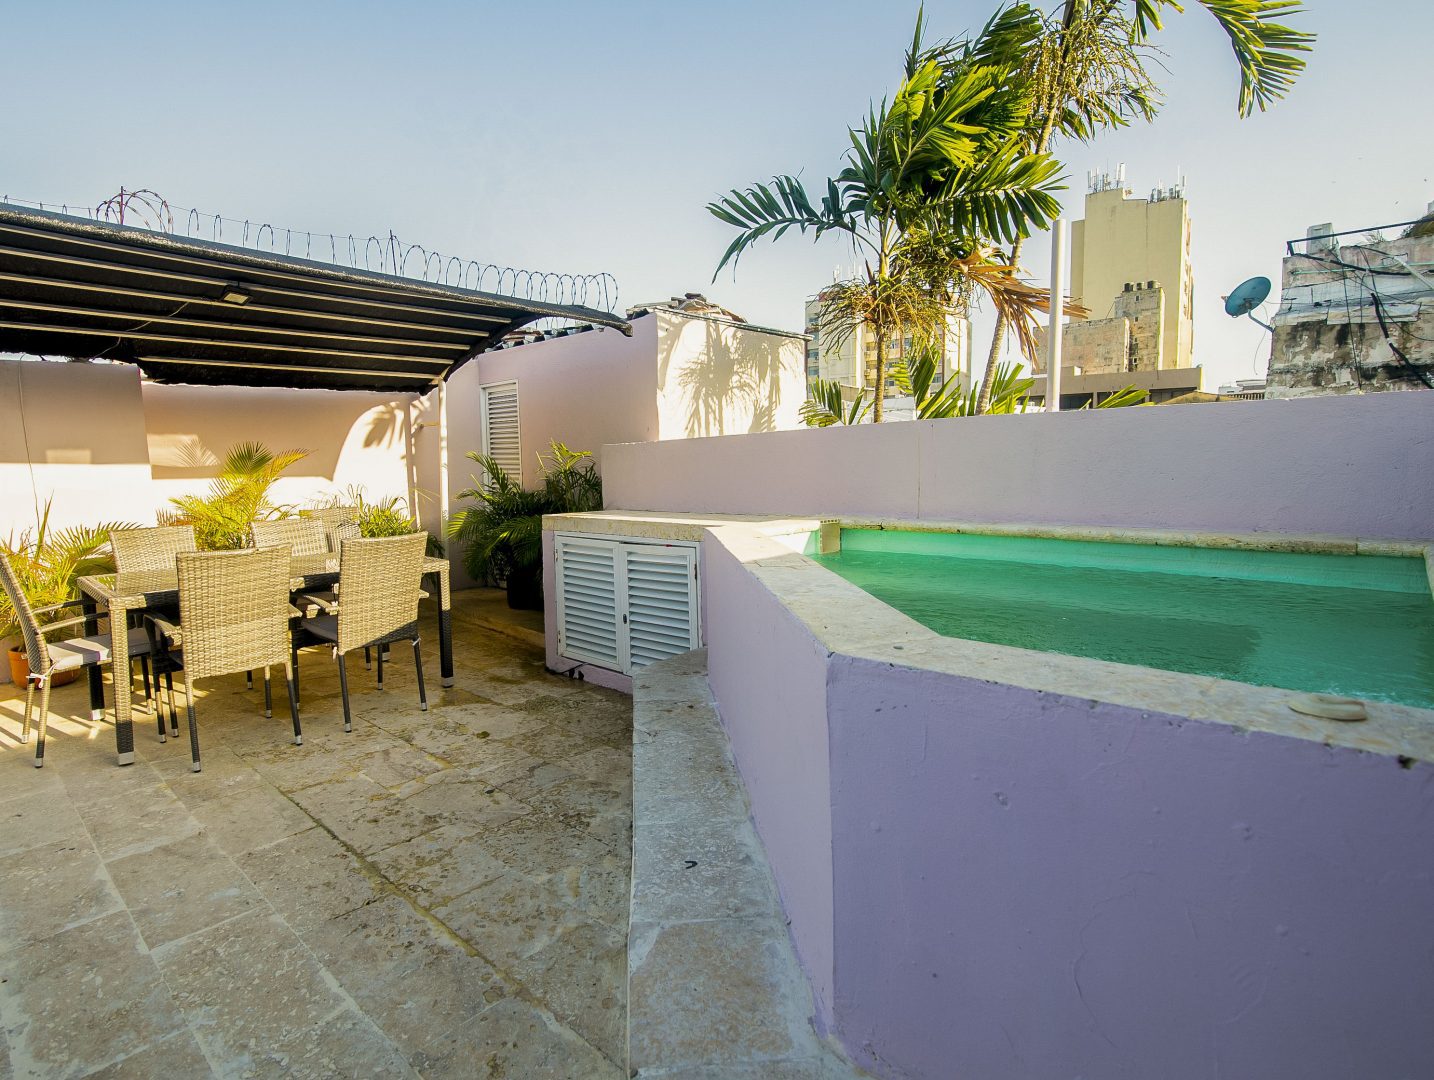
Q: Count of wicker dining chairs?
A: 6